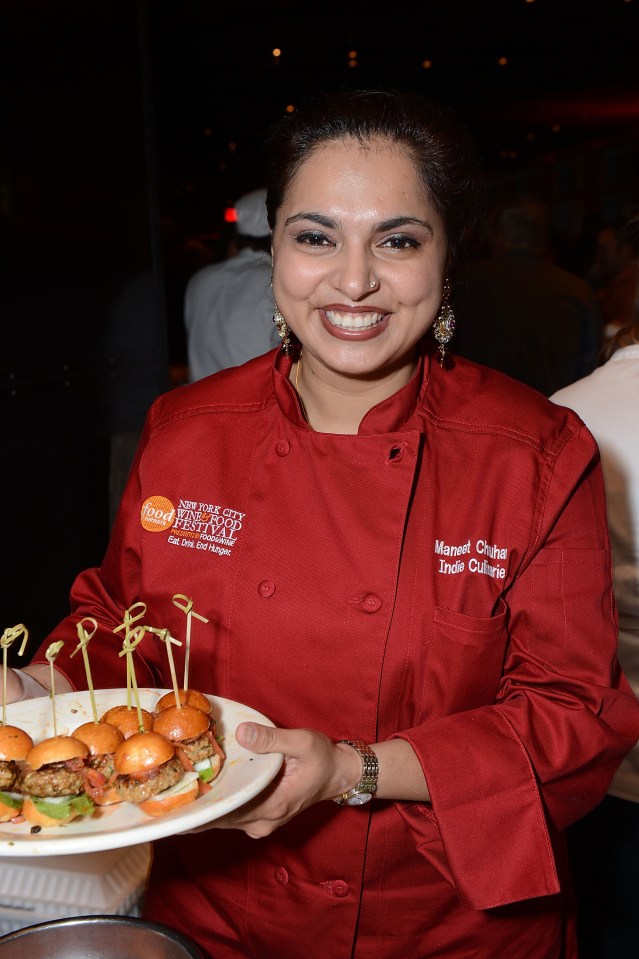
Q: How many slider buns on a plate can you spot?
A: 7